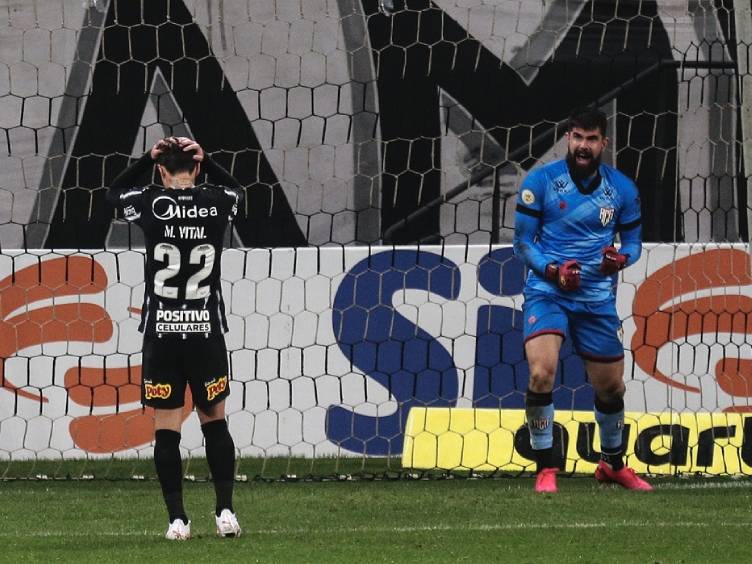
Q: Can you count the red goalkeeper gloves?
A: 2